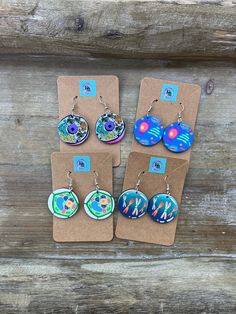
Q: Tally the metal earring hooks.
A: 8